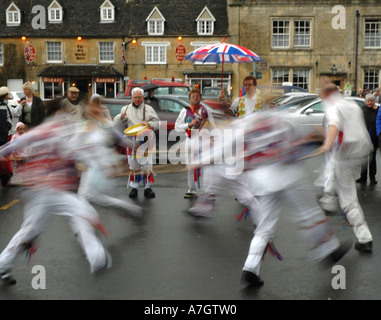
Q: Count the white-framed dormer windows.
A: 5